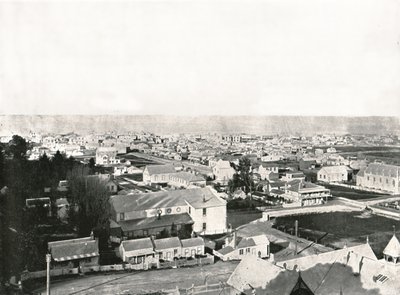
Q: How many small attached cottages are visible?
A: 3